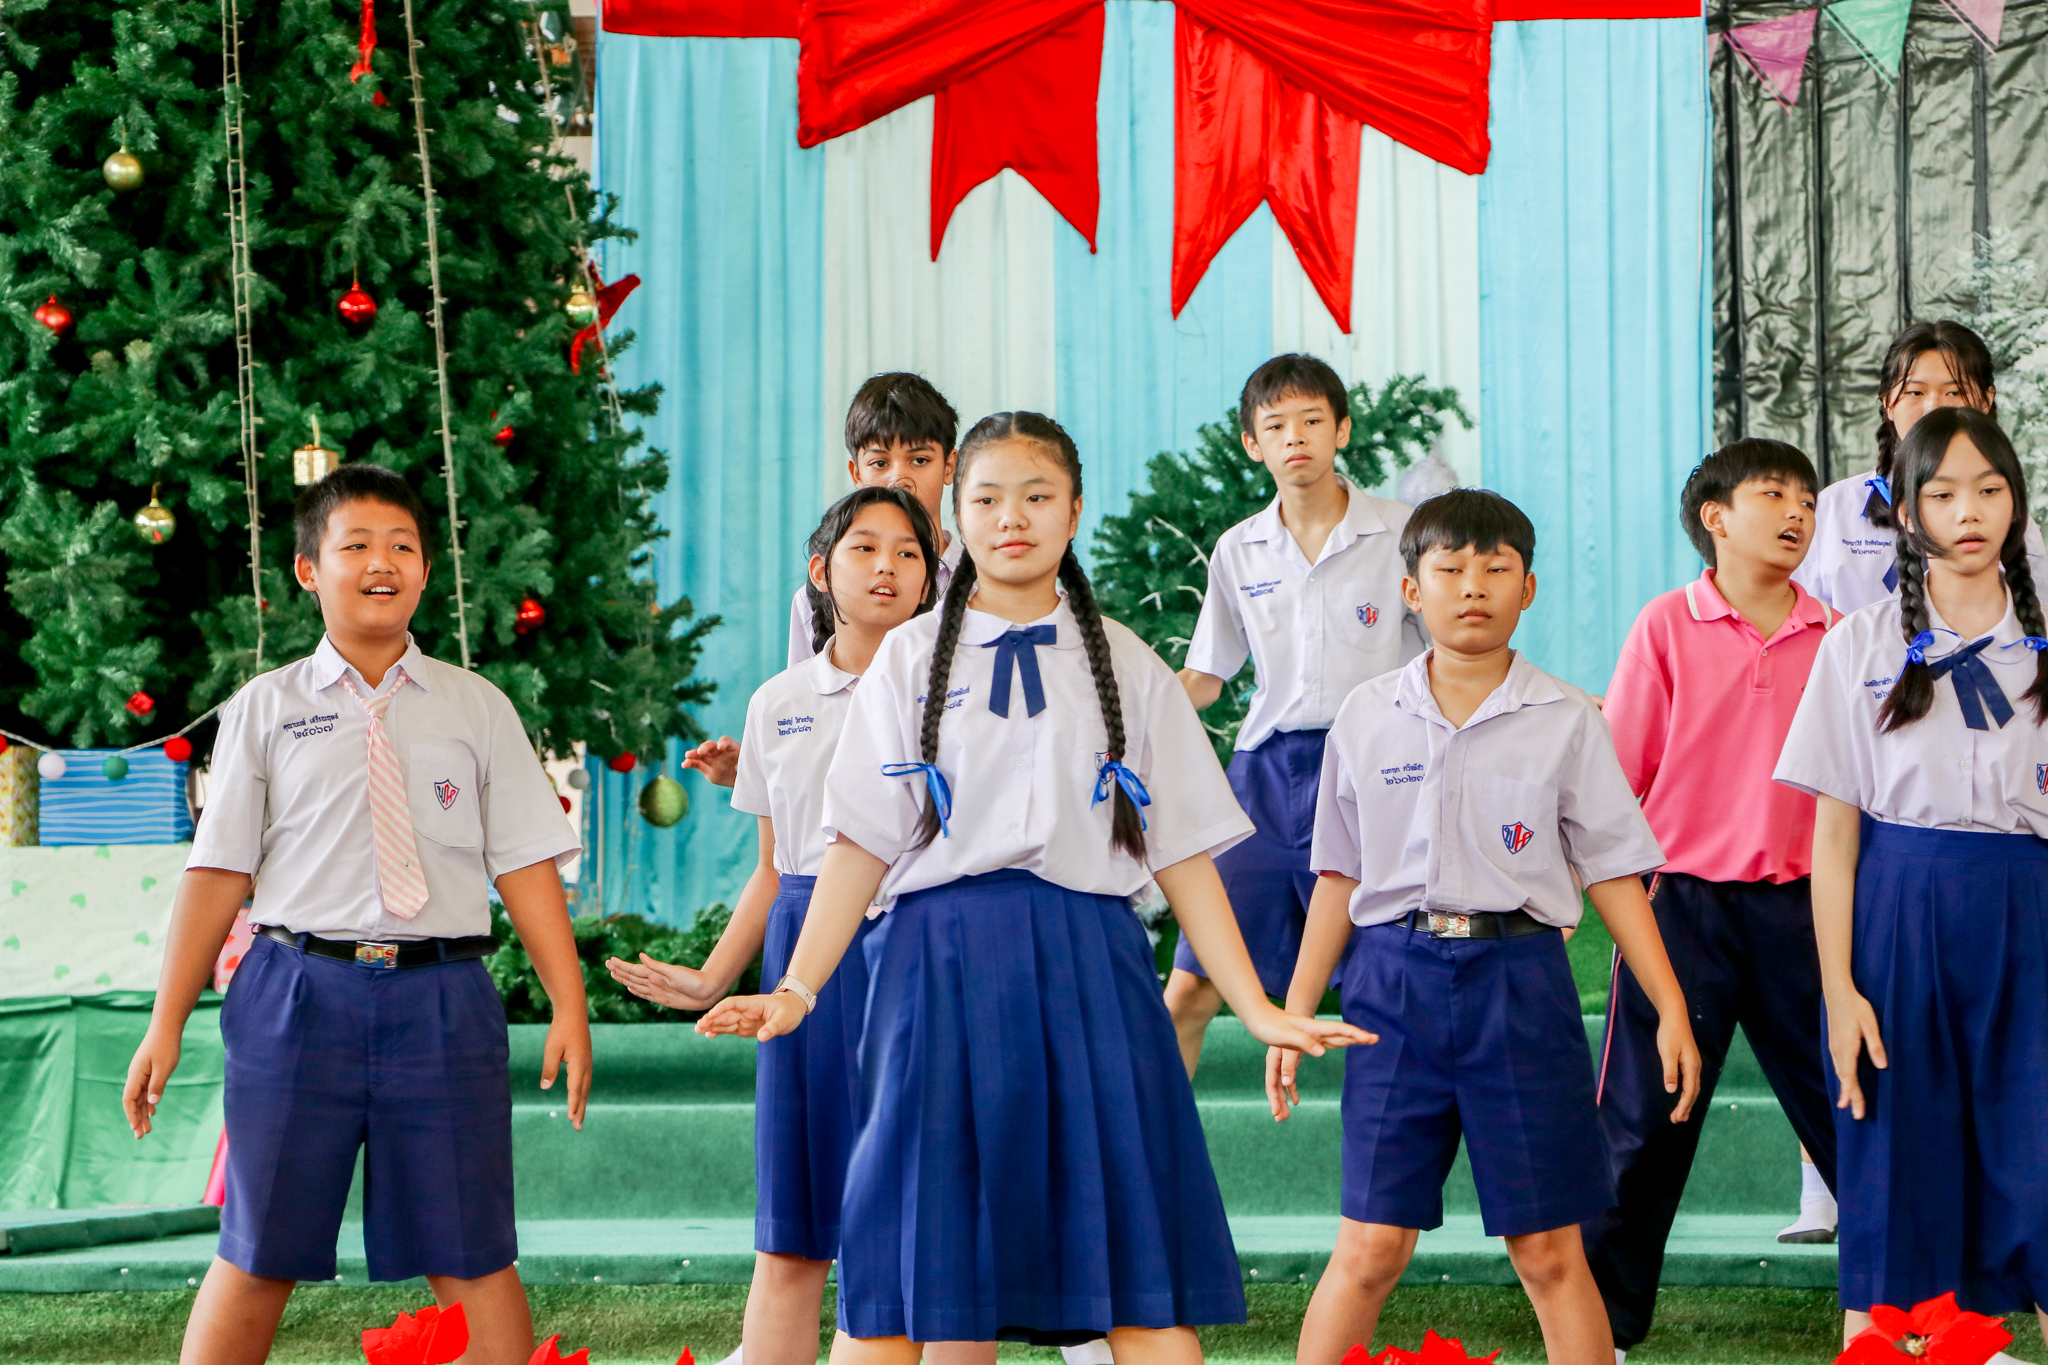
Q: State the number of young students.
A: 9